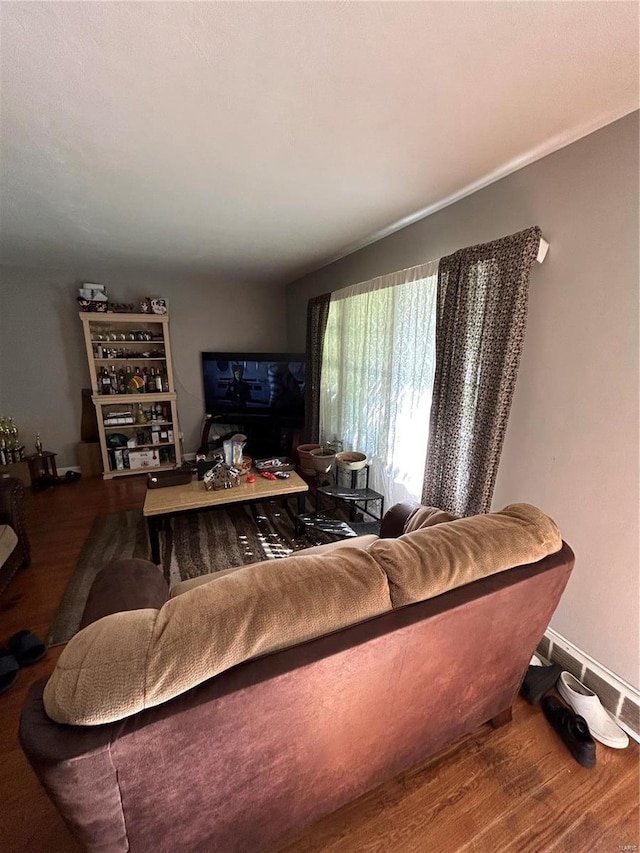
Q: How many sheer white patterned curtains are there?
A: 1